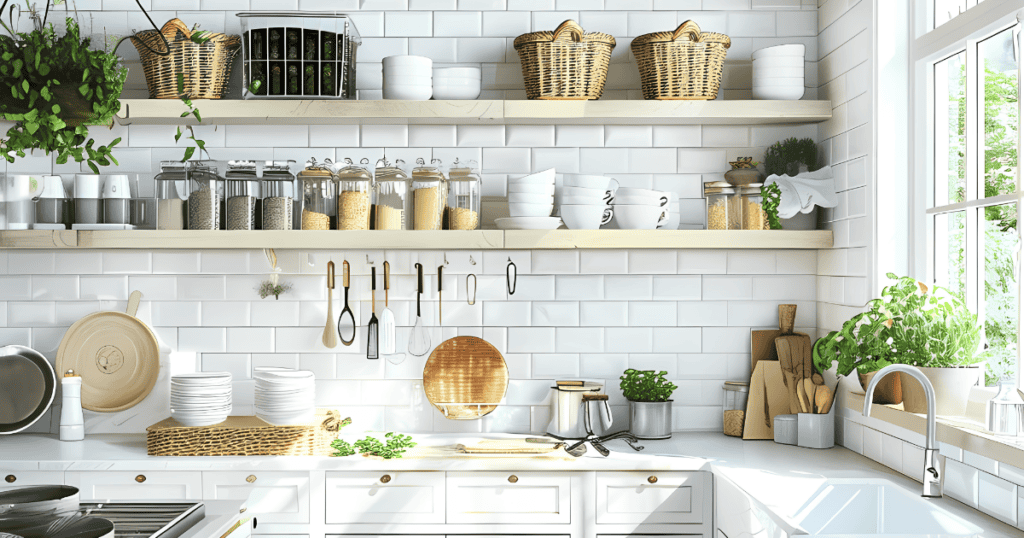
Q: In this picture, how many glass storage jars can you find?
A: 12